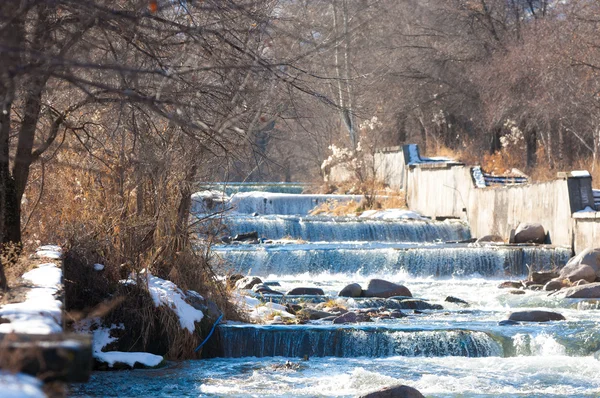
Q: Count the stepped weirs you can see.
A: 5